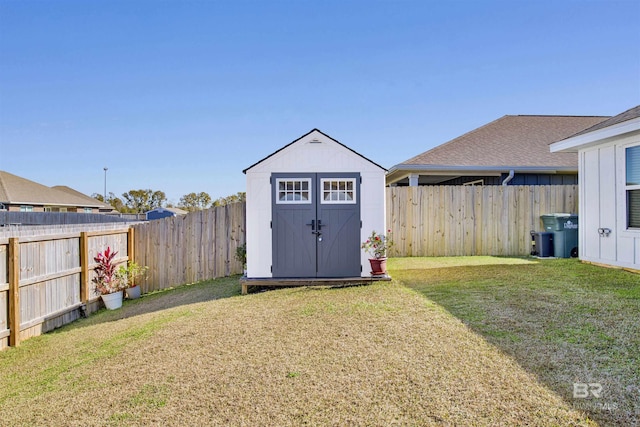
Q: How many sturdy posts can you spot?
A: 3